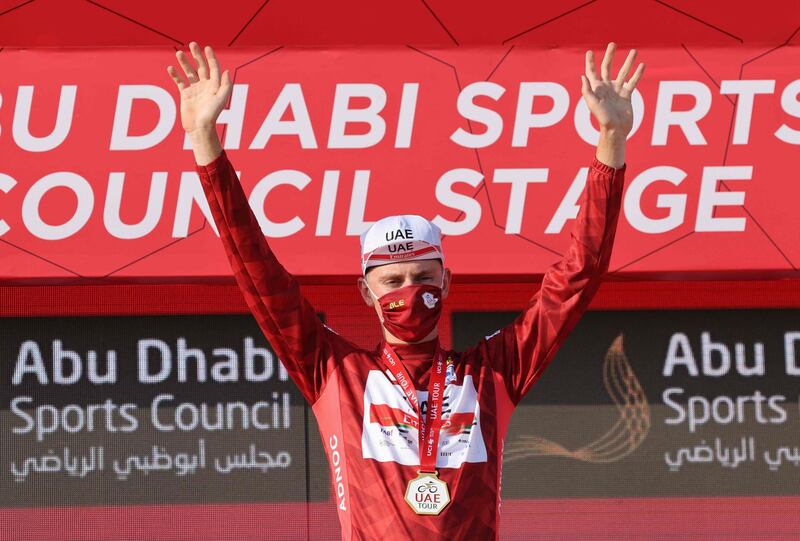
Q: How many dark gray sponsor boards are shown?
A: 2